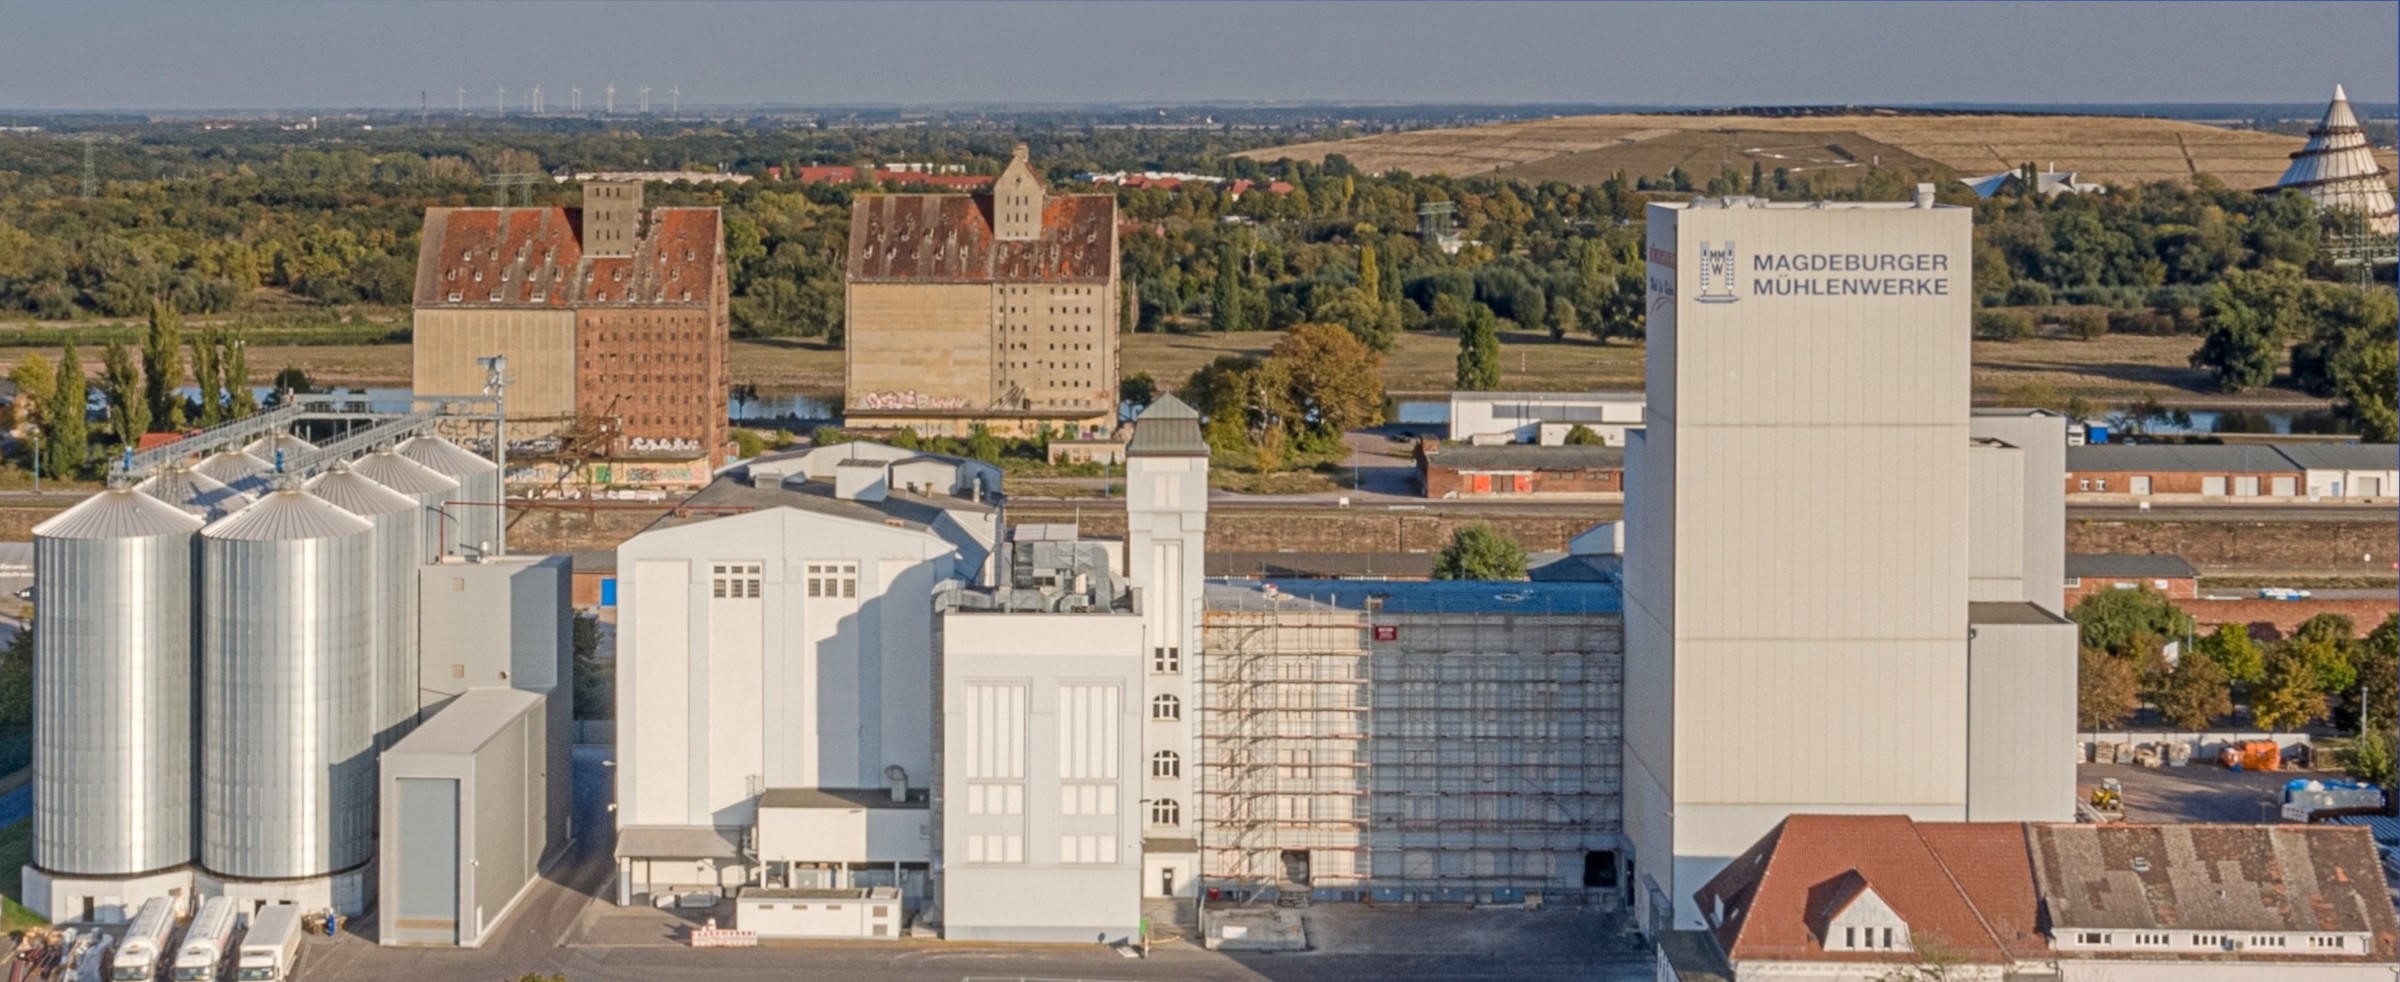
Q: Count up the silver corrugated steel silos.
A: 8